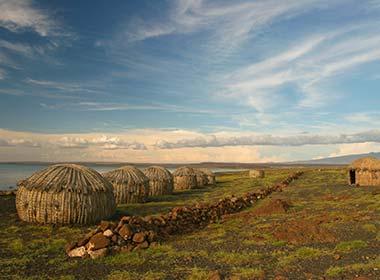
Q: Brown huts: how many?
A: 8